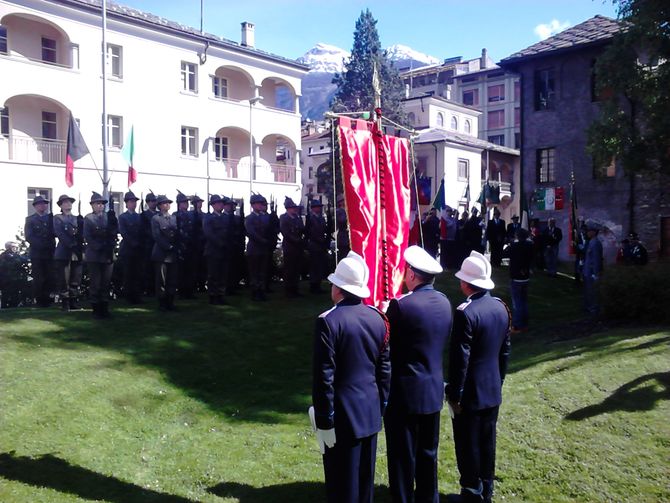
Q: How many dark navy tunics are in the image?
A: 3